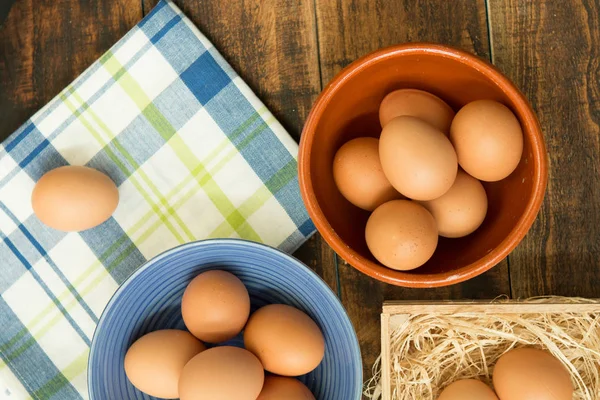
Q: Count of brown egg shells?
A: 14